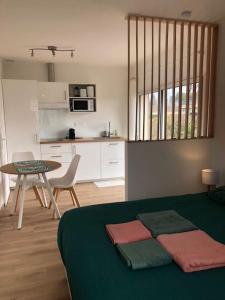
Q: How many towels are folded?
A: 4